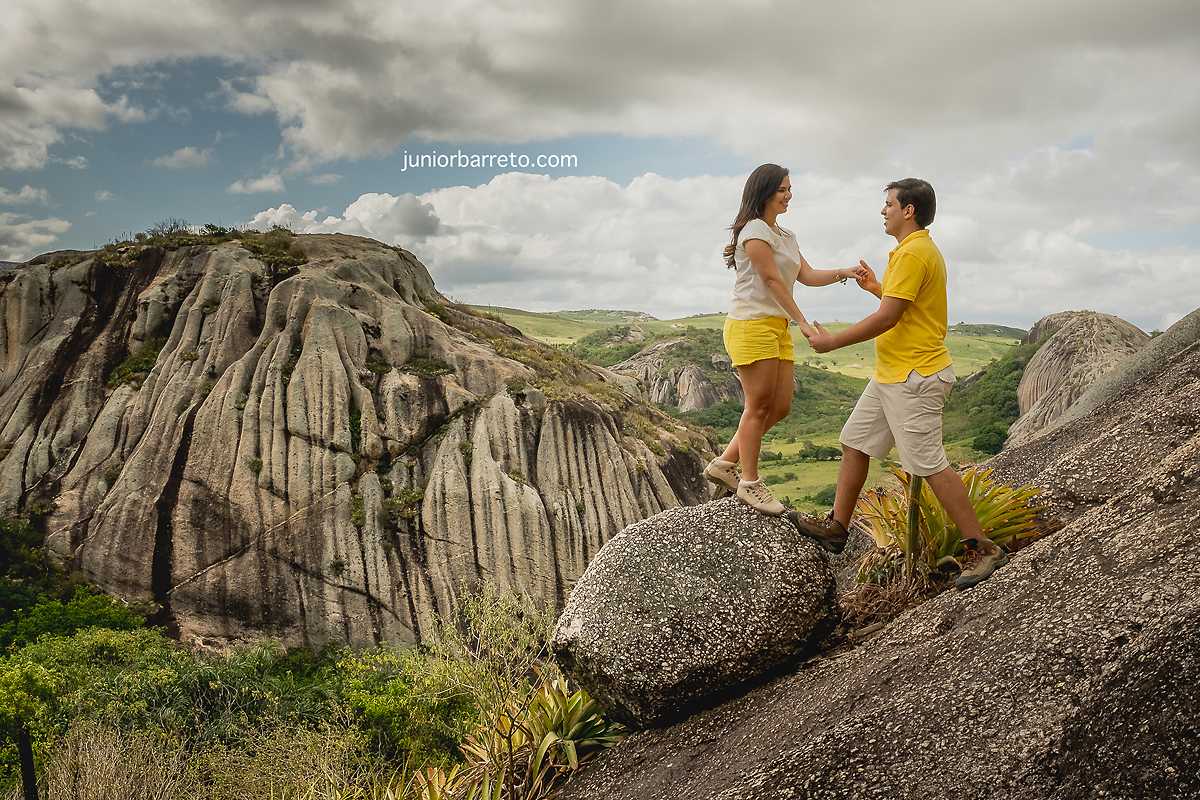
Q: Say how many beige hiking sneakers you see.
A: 2